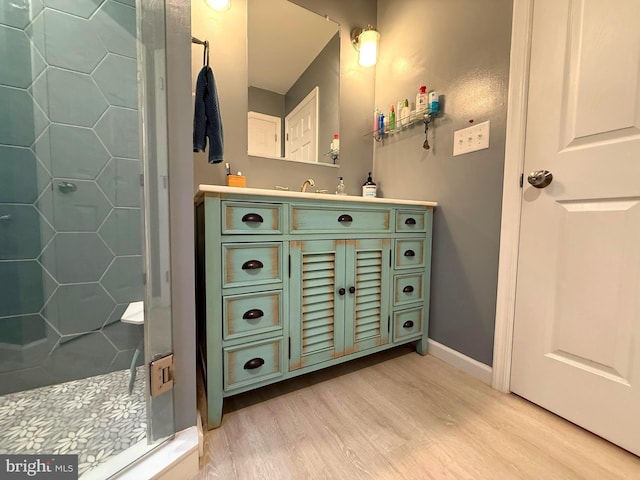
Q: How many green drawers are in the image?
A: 9